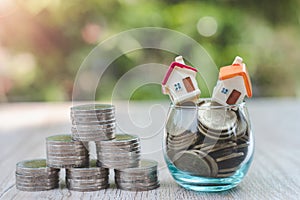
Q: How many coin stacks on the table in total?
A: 6